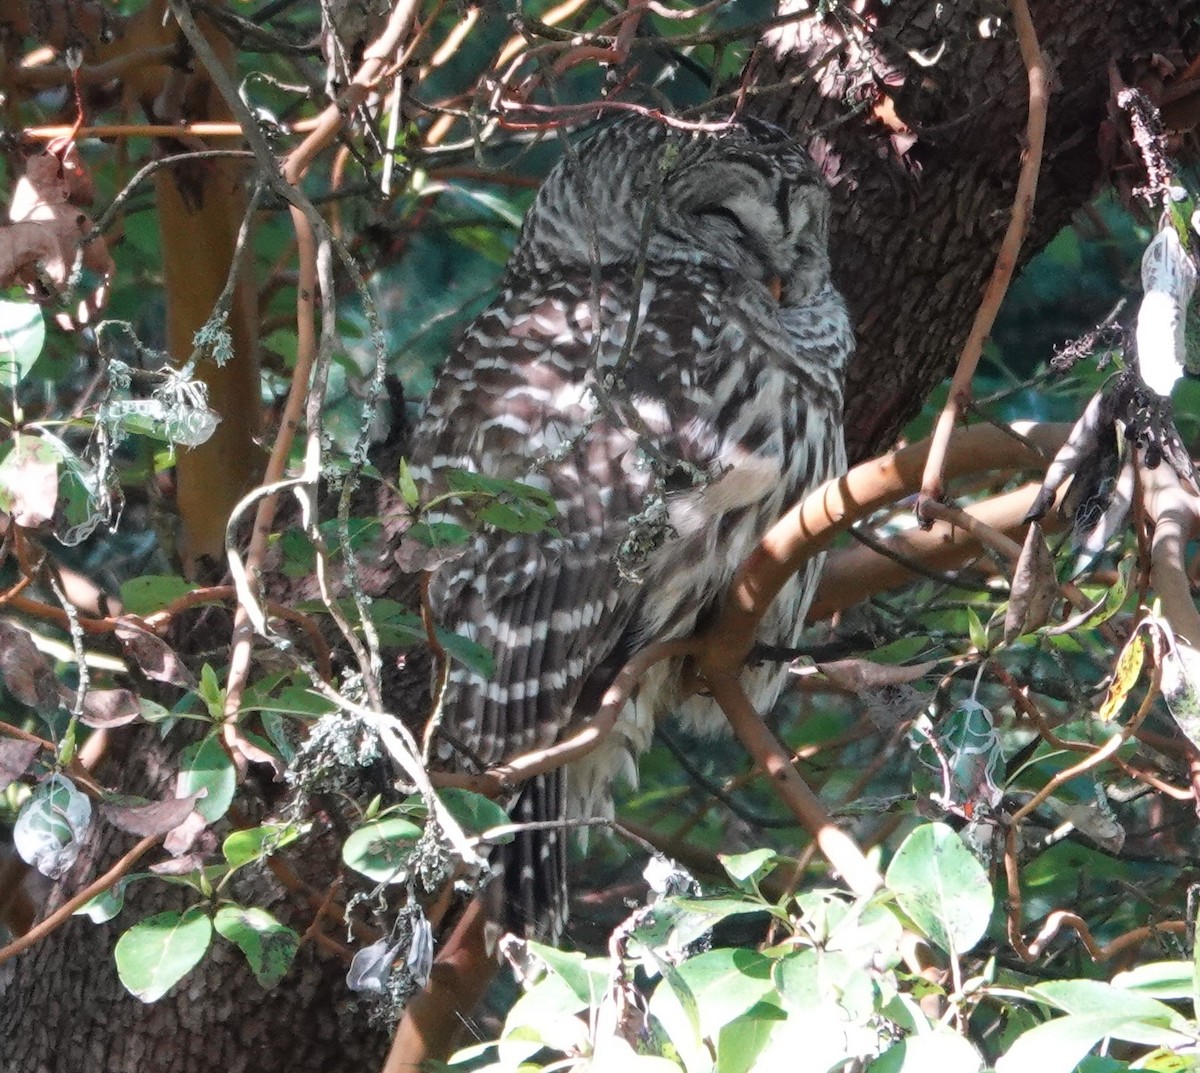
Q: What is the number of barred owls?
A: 1